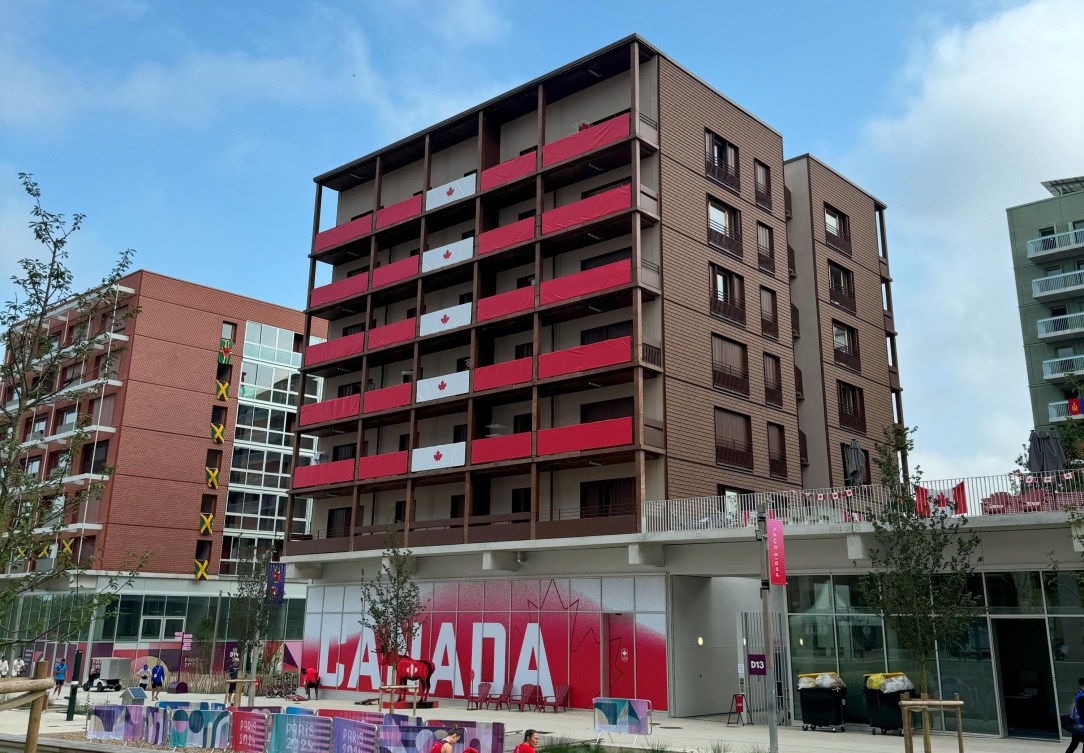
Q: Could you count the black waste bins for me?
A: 2